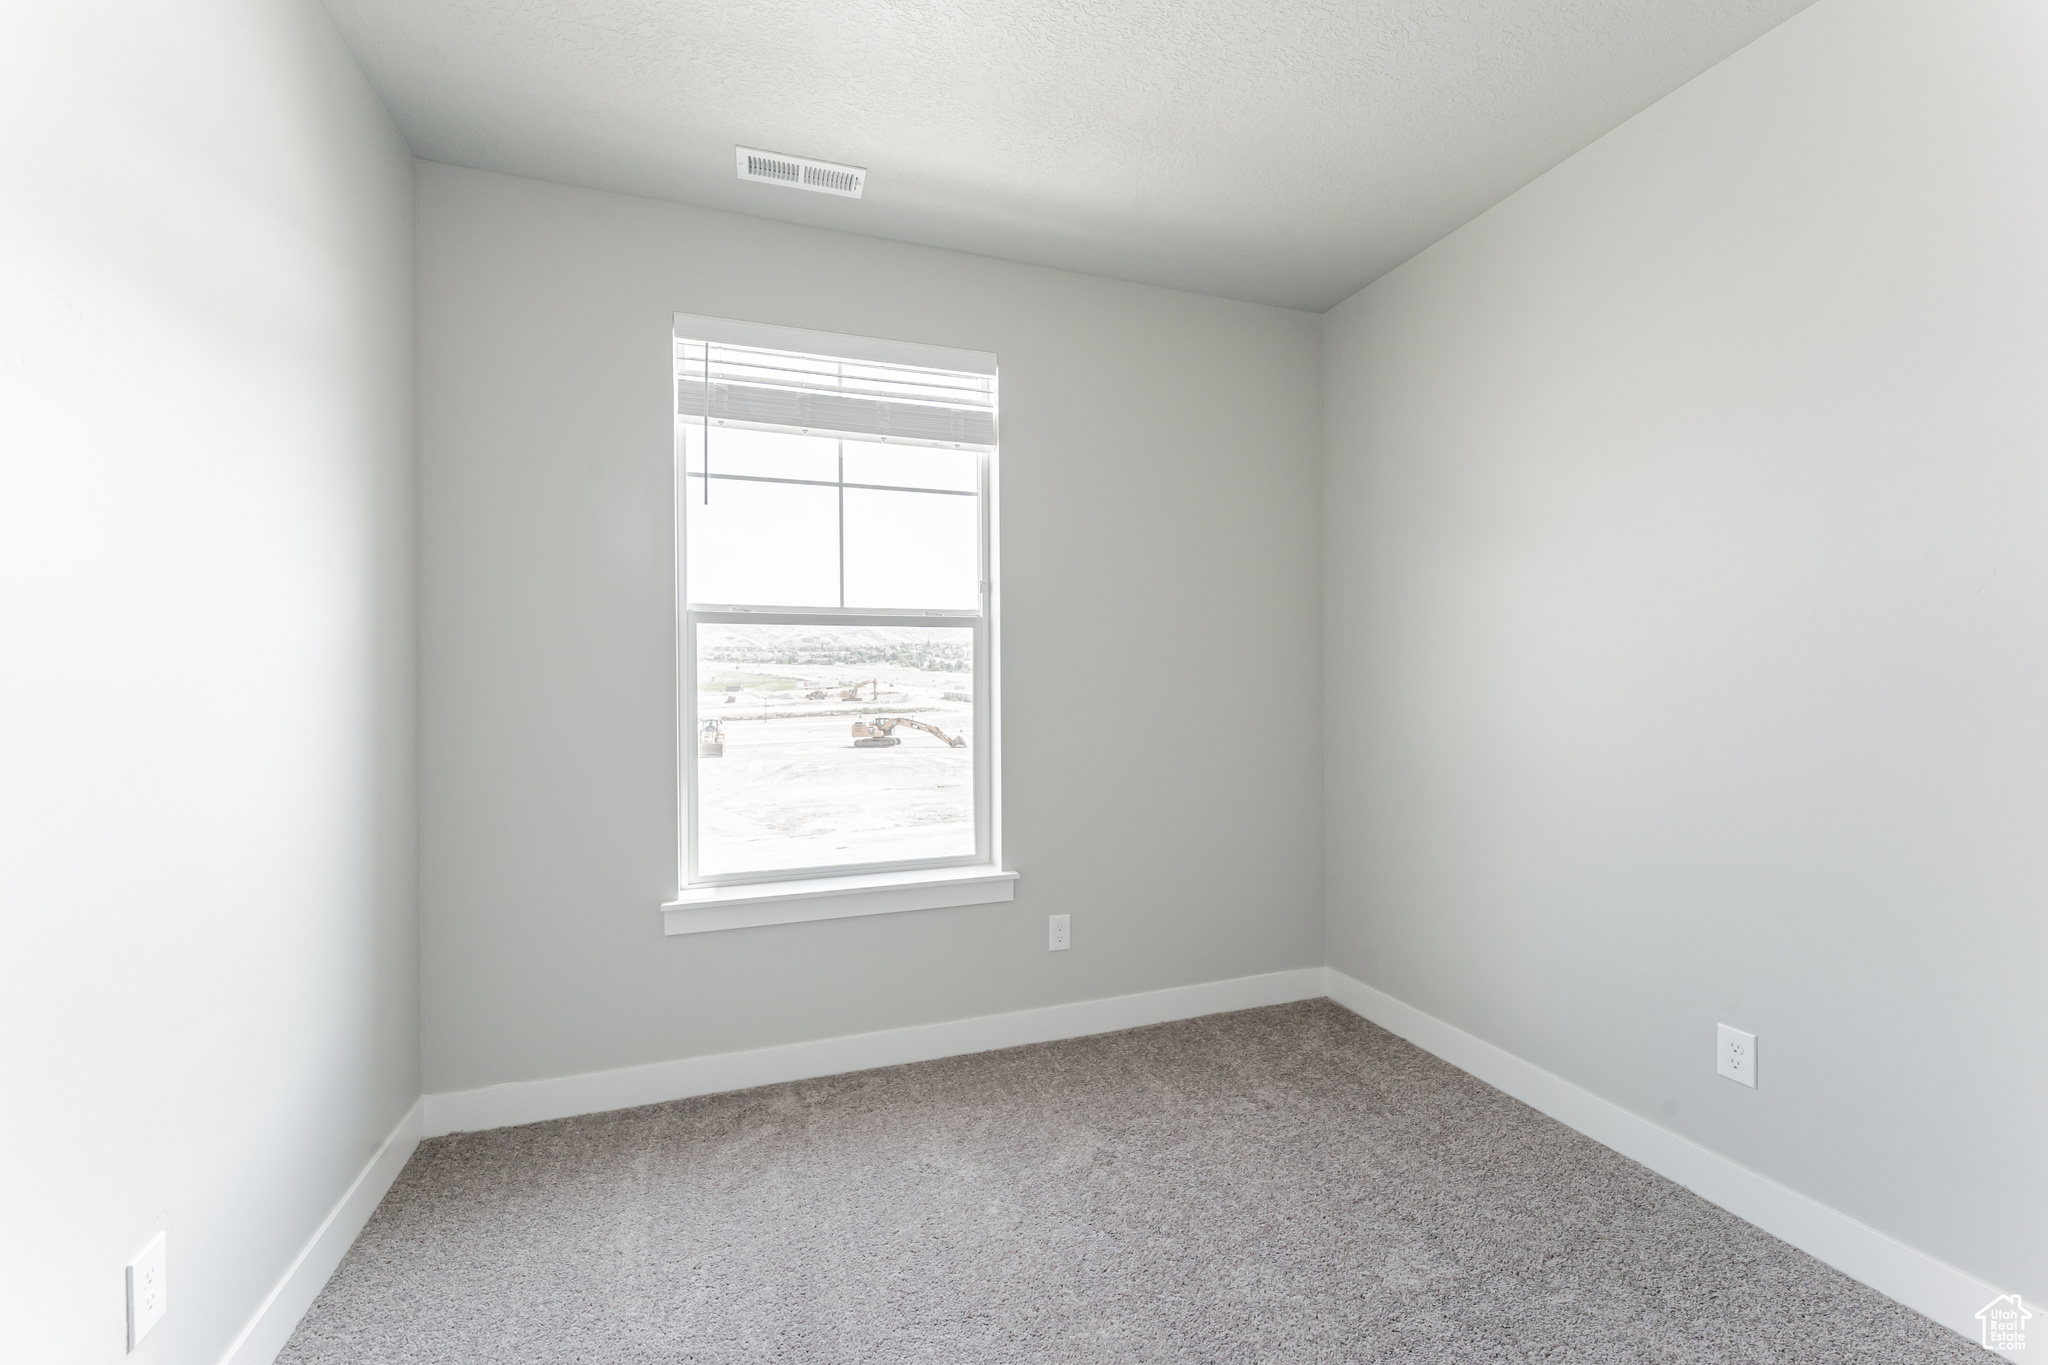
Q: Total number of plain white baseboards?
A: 3